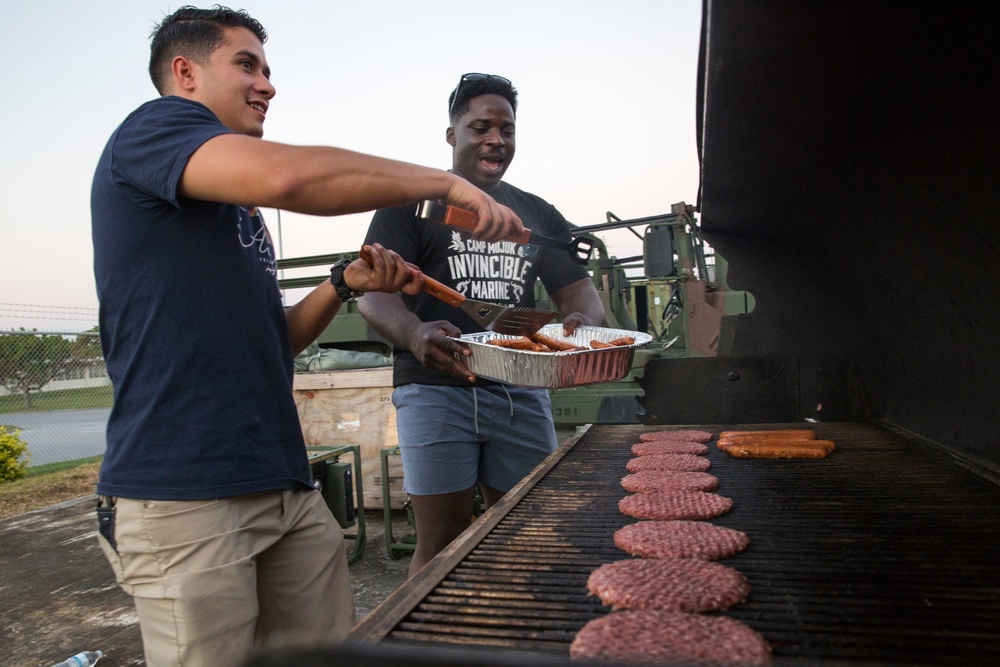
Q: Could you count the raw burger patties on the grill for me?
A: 8